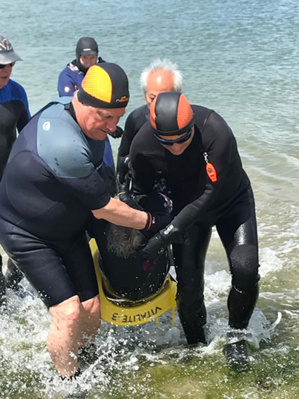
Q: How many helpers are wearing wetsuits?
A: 5